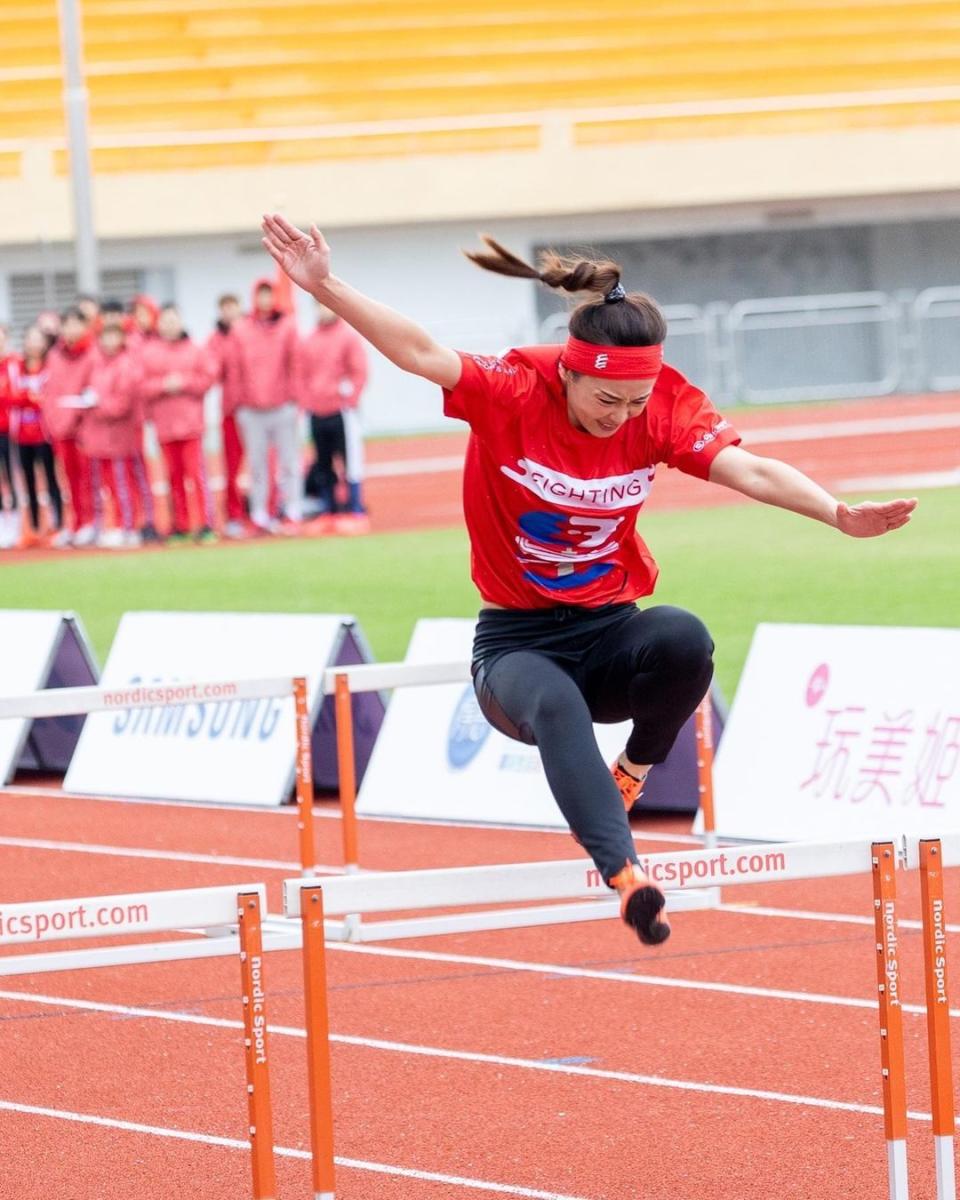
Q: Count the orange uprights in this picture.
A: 7